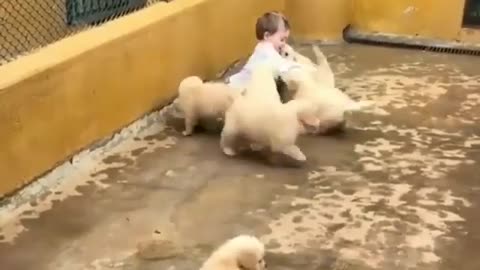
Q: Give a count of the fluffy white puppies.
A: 5